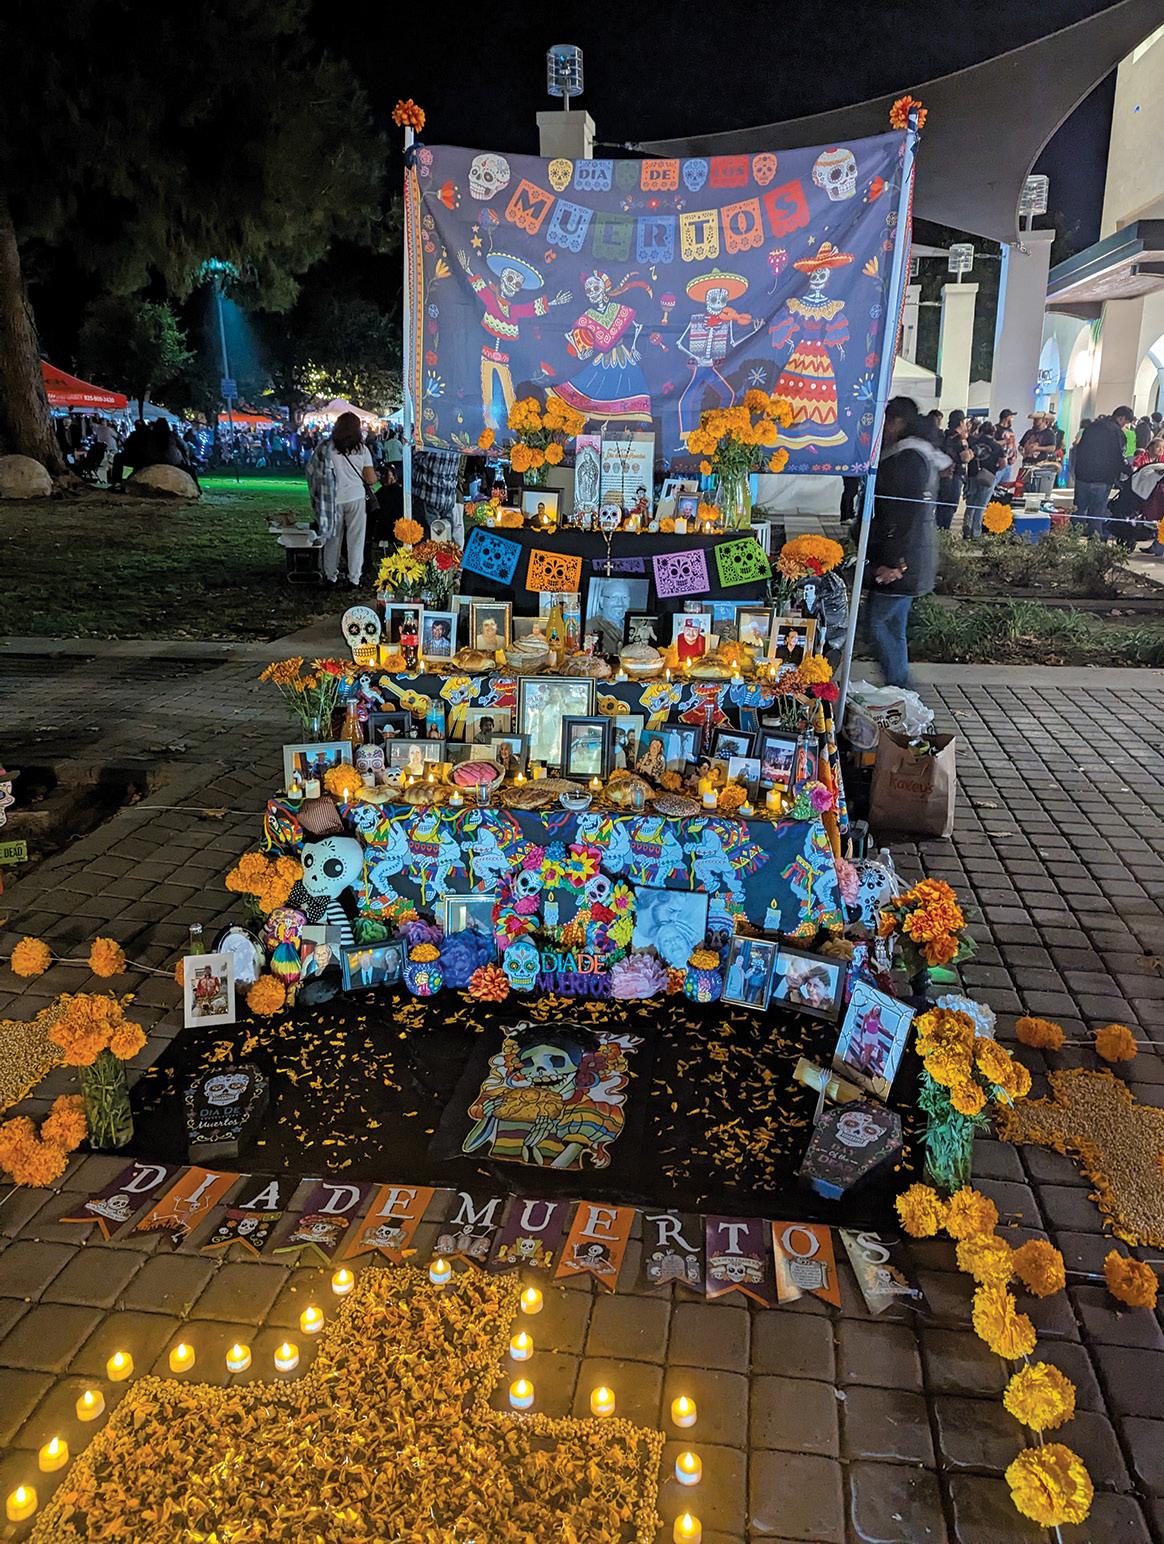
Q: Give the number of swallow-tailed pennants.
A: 12